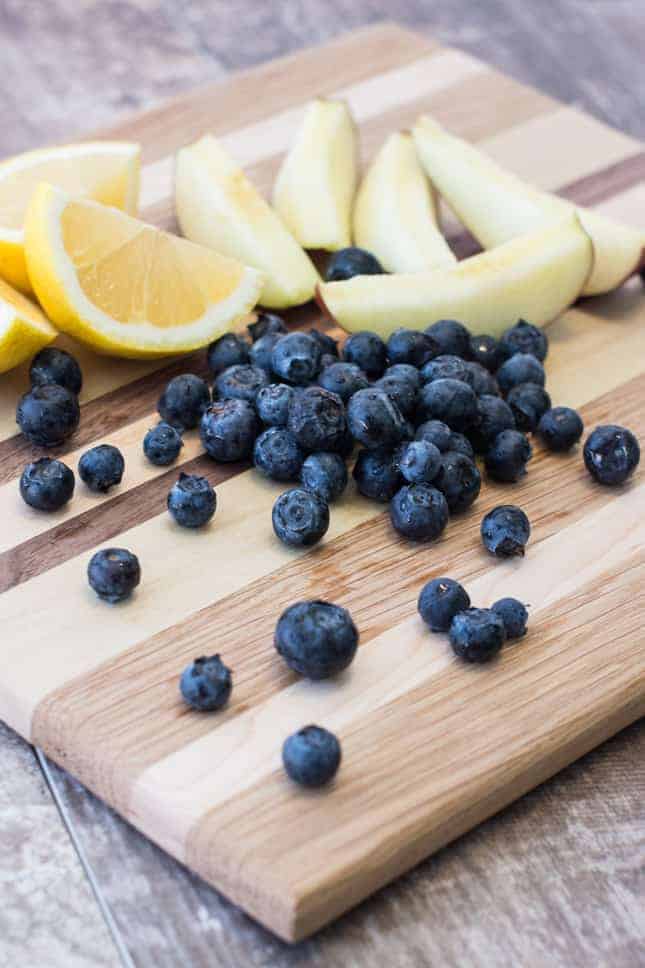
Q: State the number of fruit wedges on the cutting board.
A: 8